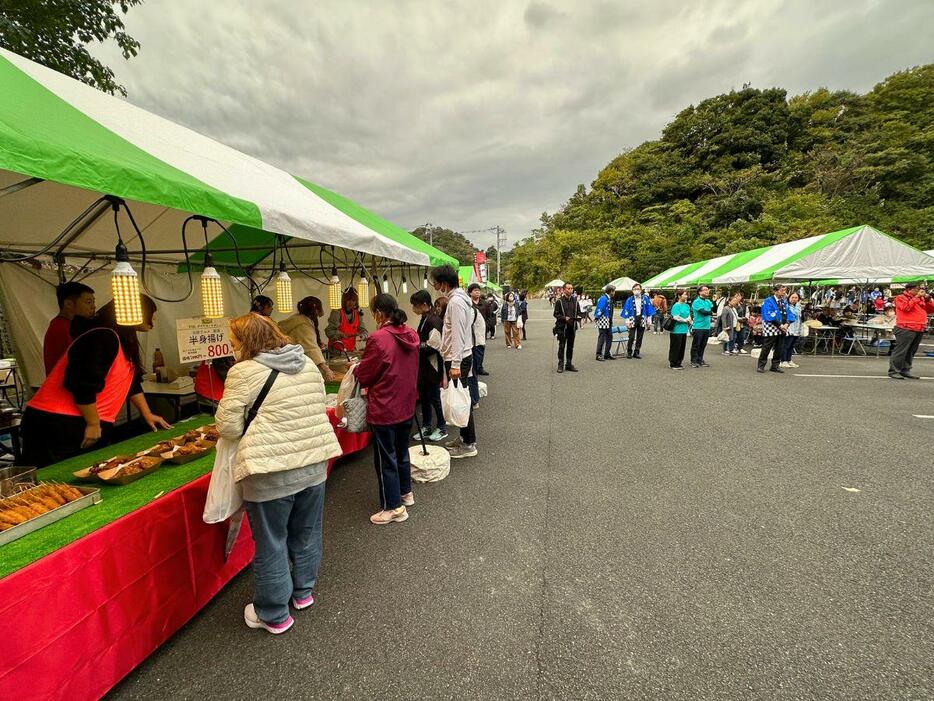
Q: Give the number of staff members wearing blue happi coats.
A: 3